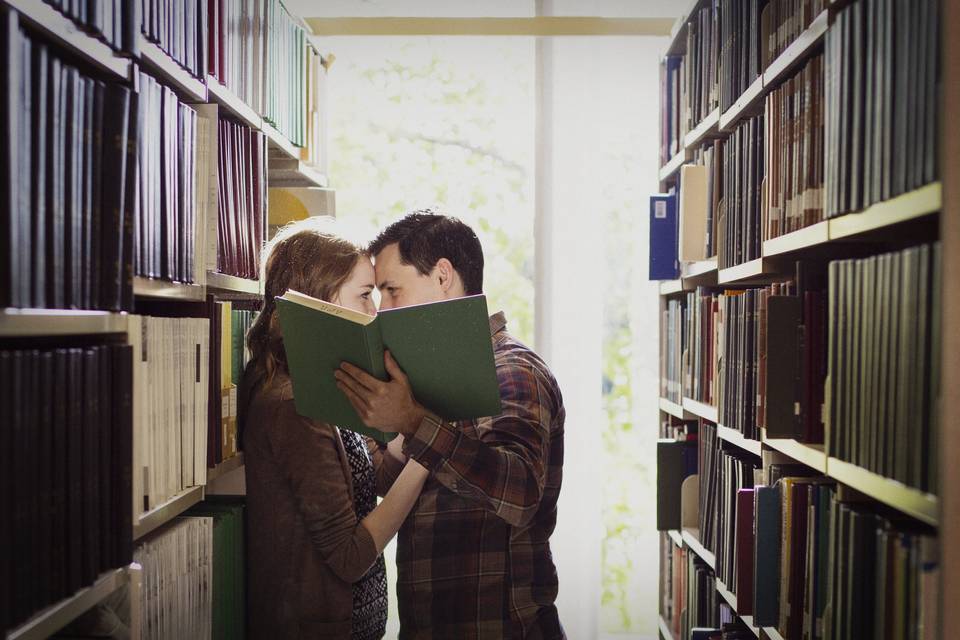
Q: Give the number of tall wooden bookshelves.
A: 2